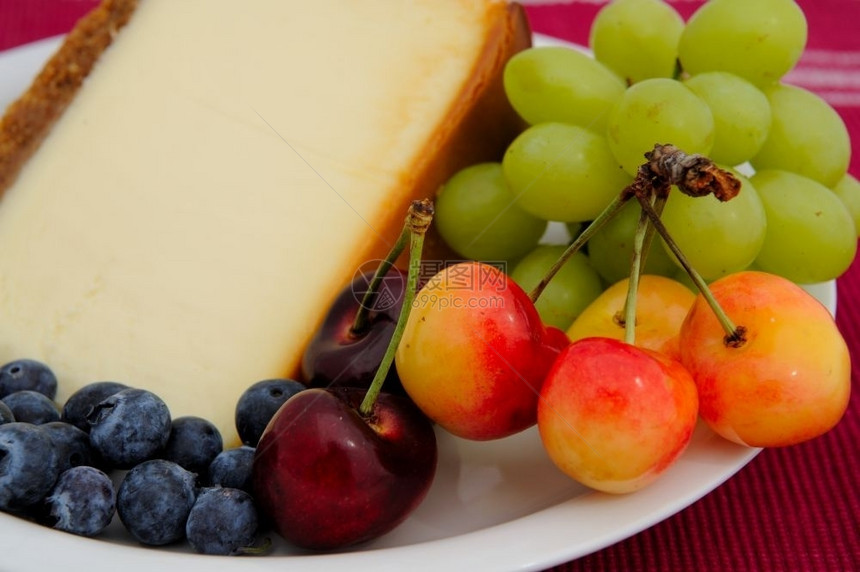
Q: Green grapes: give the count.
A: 13